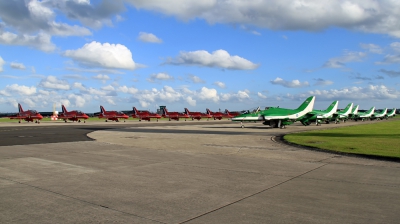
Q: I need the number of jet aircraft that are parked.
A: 15